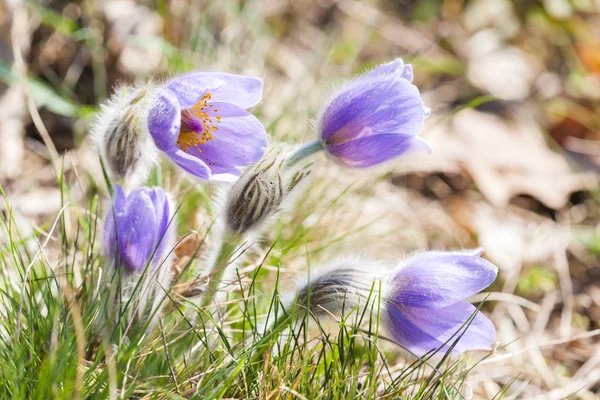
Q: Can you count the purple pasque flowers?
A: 4